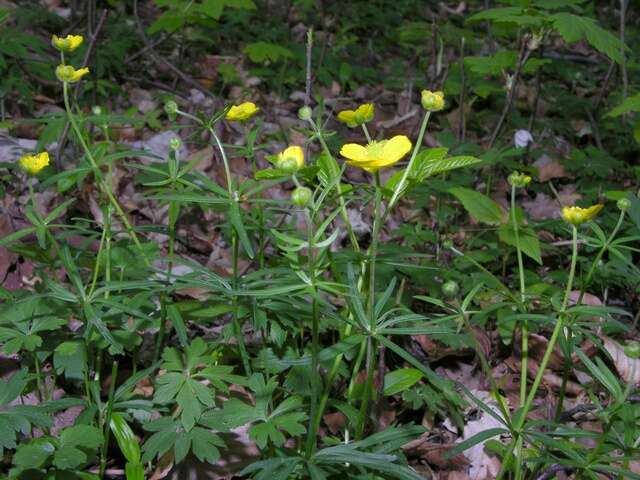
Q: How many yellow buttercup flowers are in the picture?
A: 9